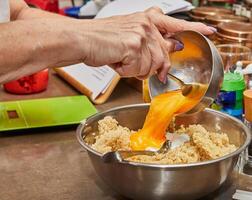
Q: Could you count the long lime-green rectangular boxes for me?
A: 1